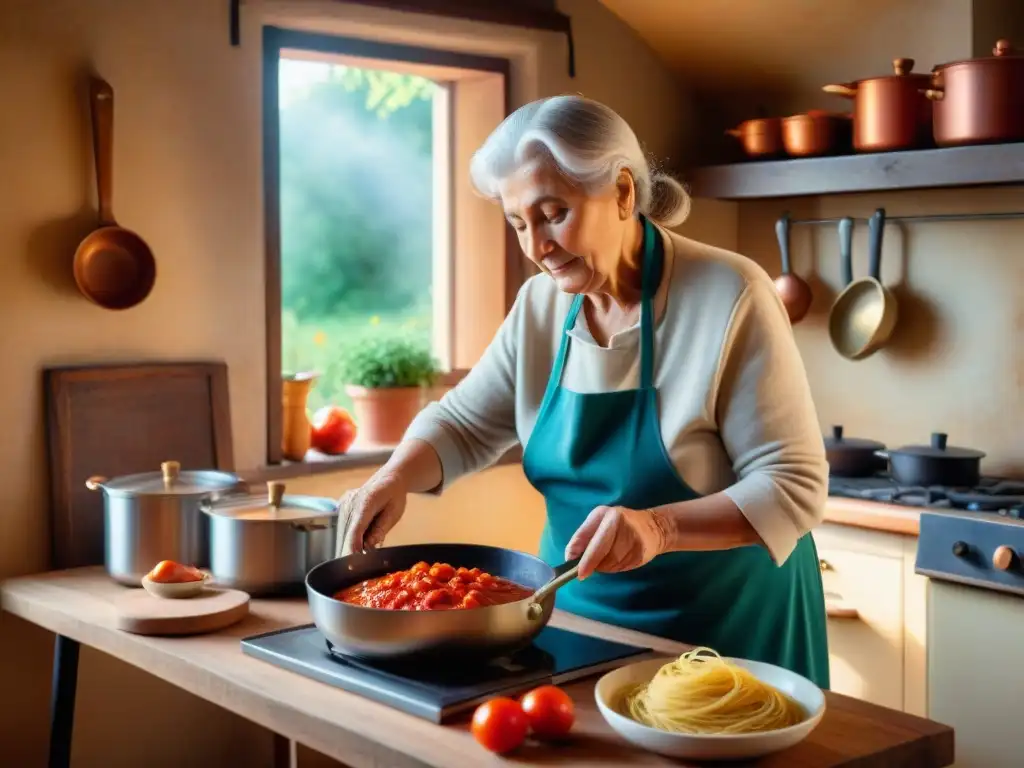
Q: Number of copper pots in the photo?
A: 4